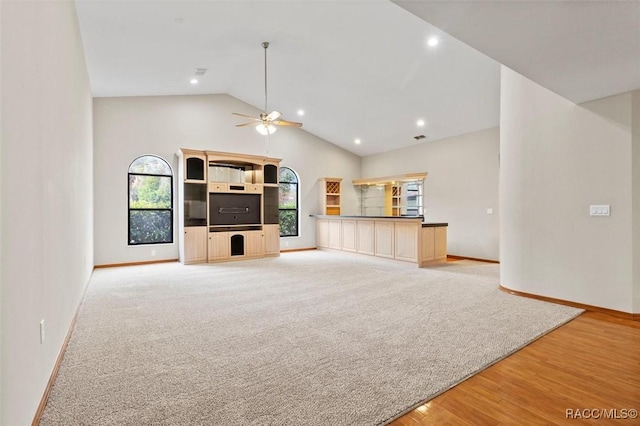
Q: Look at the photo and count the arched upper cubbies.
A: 2